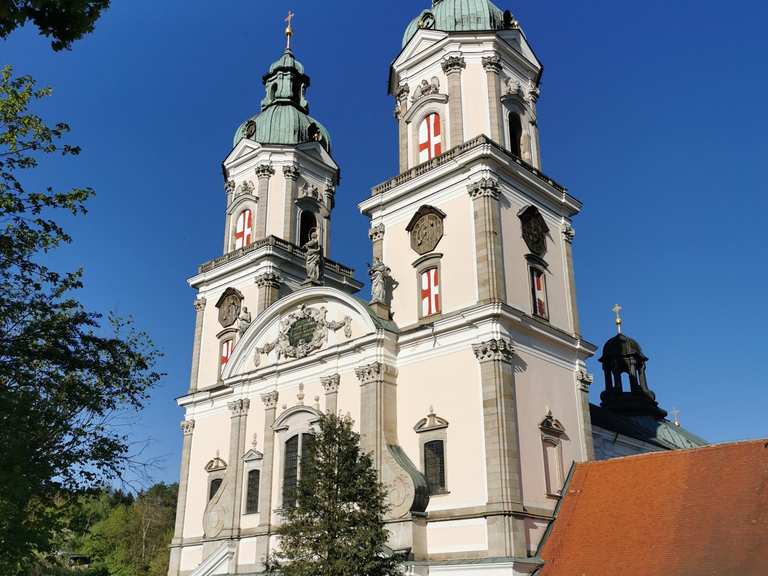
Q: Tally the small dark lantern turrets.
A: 1